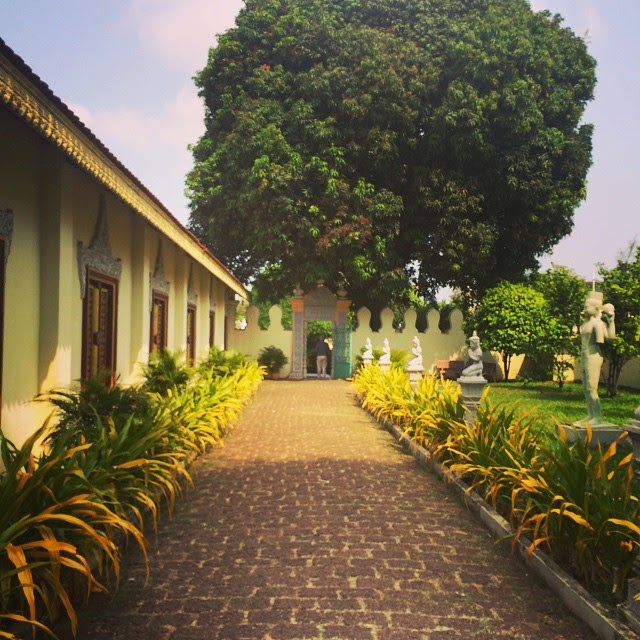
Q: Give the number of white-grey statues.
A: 5